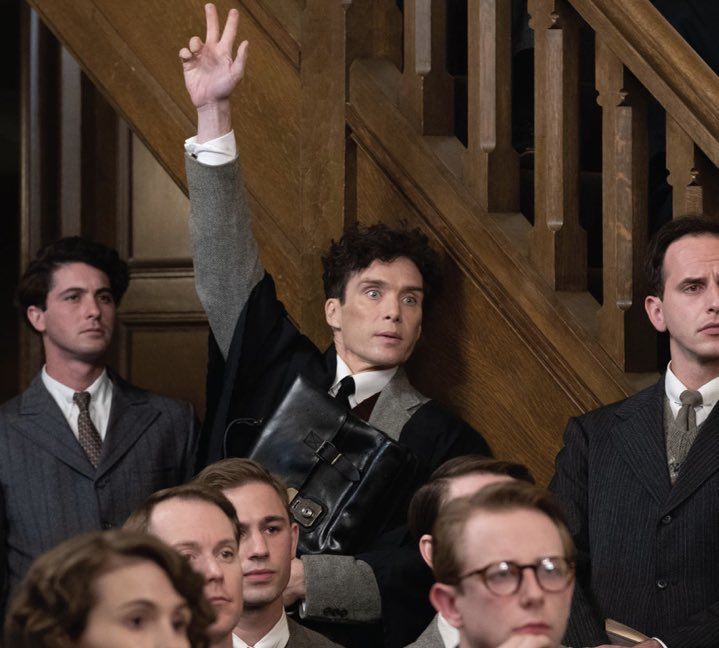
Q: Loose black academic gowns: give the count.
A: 1